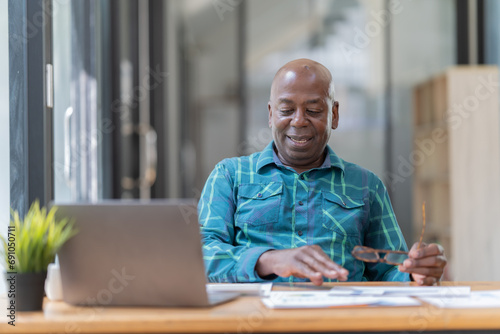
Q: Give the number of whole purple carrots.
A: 0